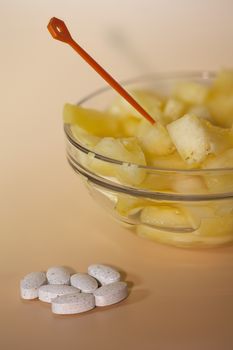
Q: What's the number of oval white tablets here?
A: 7